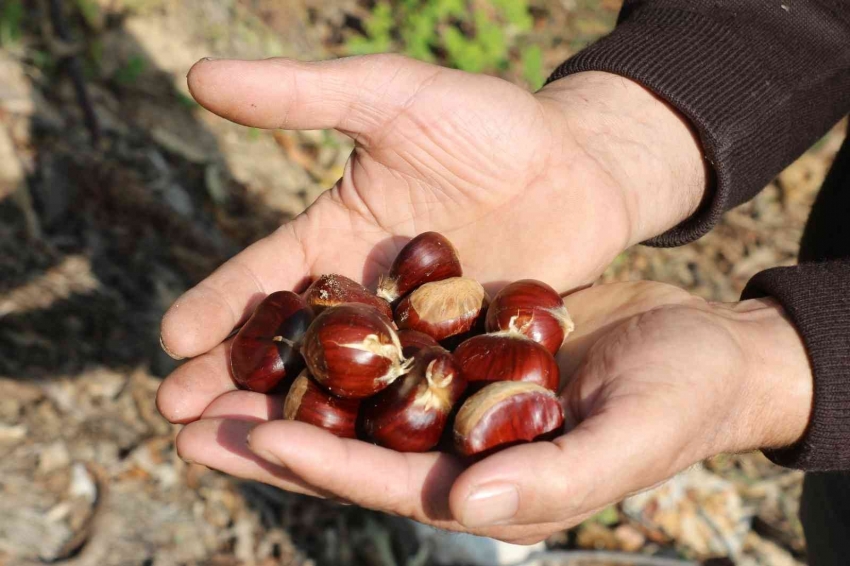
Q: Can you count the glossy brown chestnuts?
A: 11